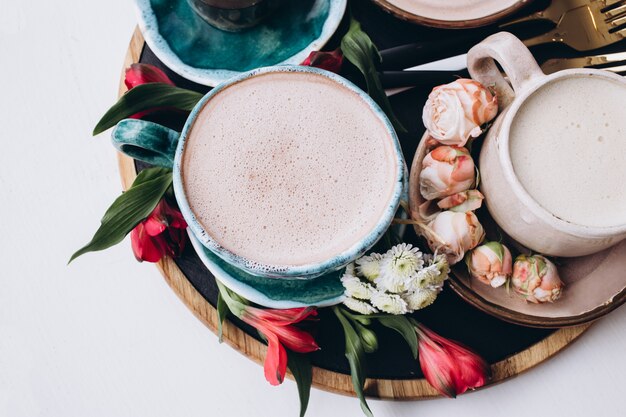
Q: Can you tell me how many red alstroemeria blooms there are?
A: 5